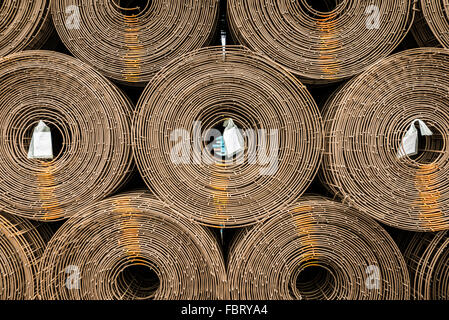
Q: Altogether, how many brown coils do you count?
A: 11